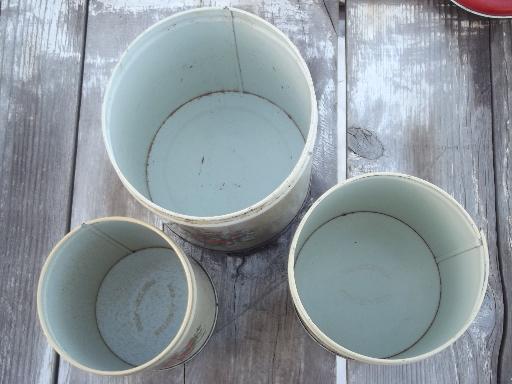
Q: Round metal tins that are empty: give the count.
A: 3